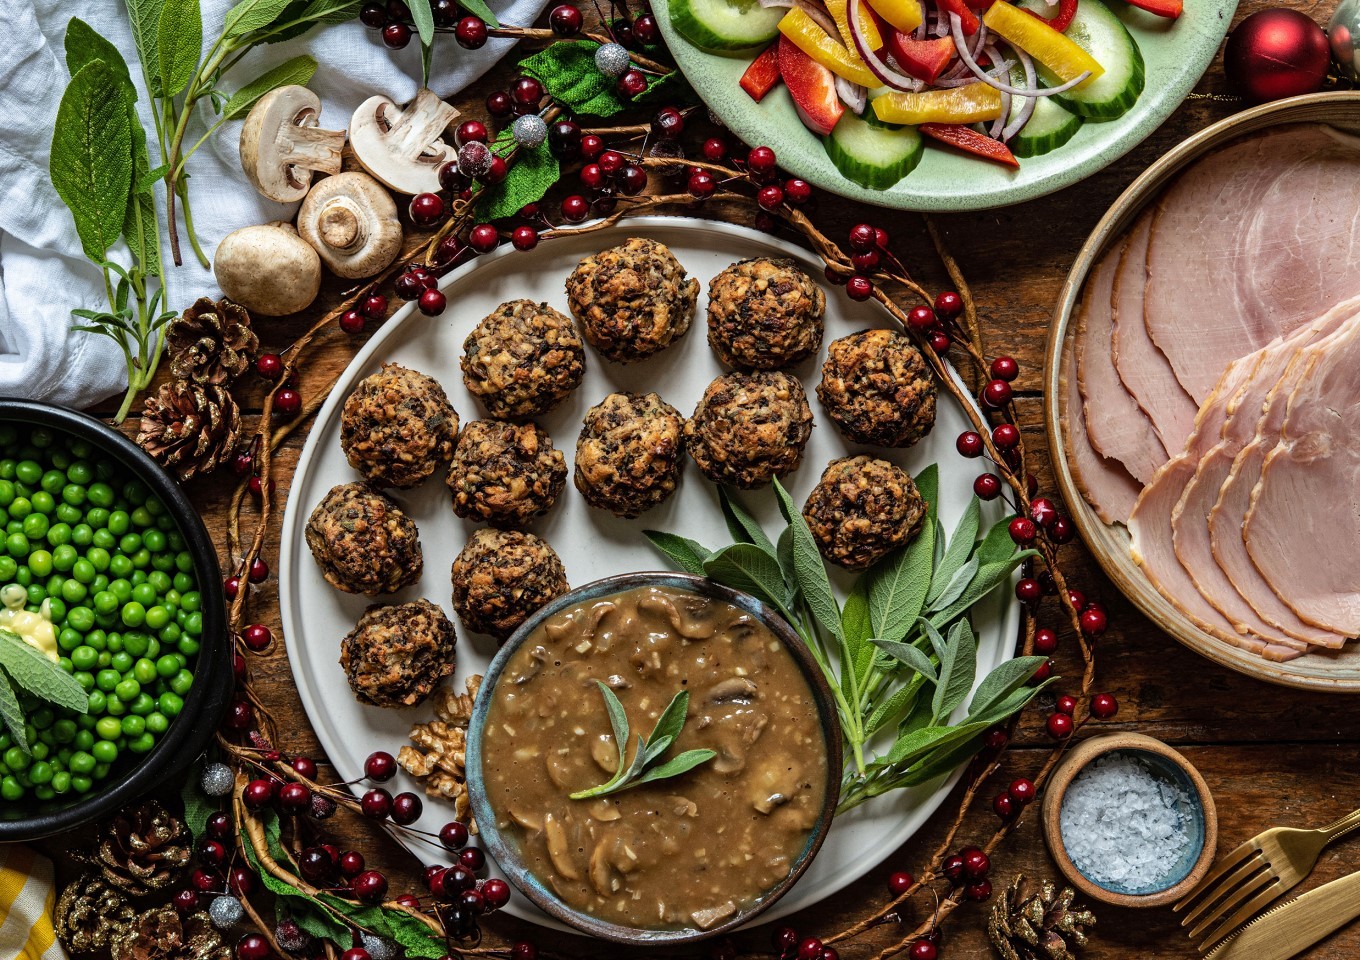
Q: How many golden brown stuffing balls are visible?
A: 12